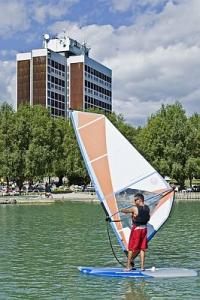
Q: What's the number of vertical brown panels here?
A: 3